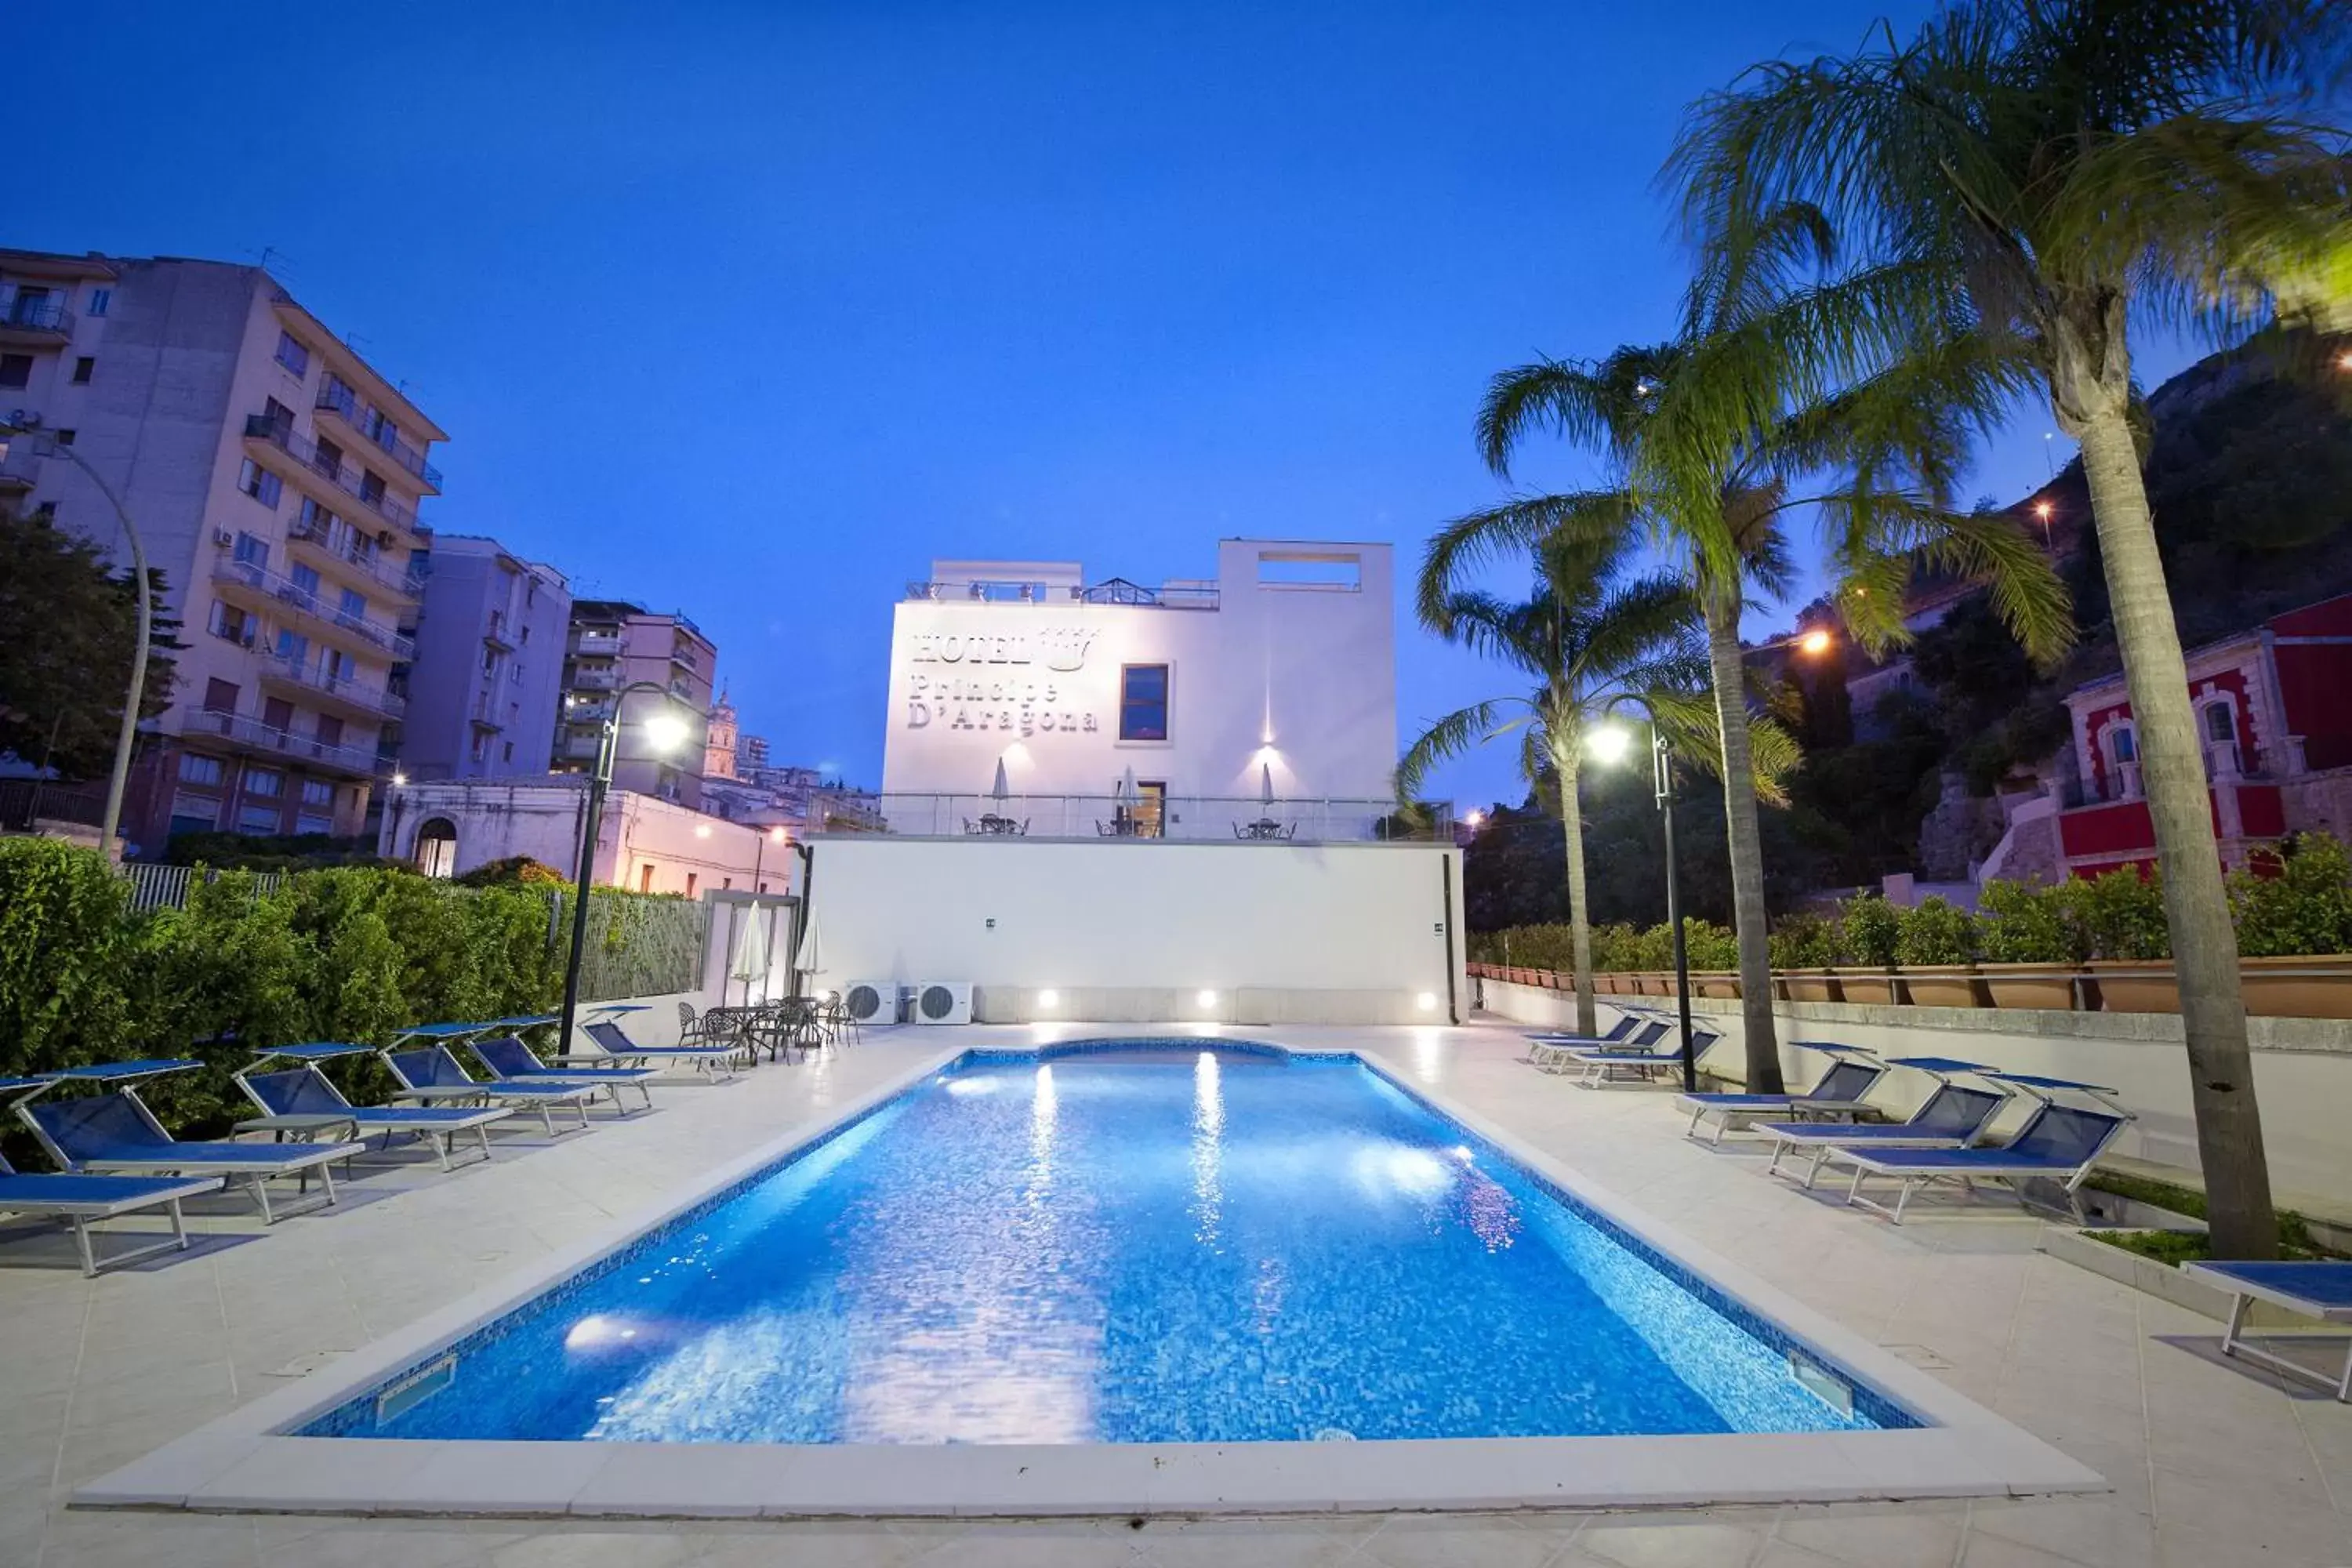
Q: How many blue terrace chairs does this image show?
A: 13